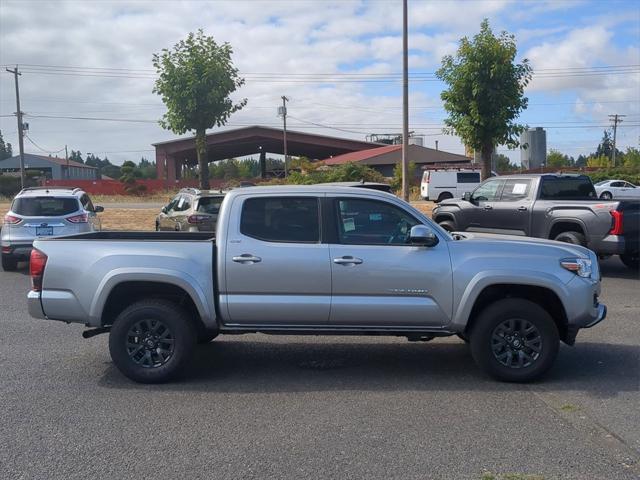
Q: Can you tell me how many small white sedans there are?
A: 1